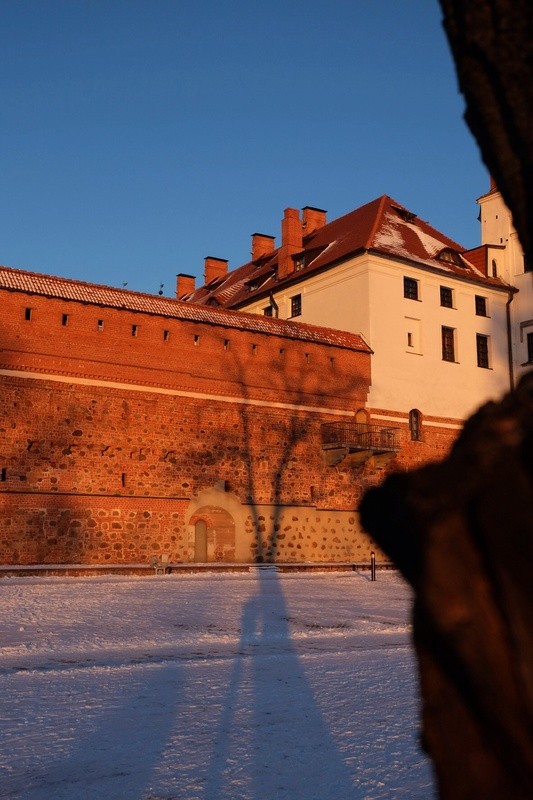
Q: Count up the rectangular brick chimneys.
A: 5